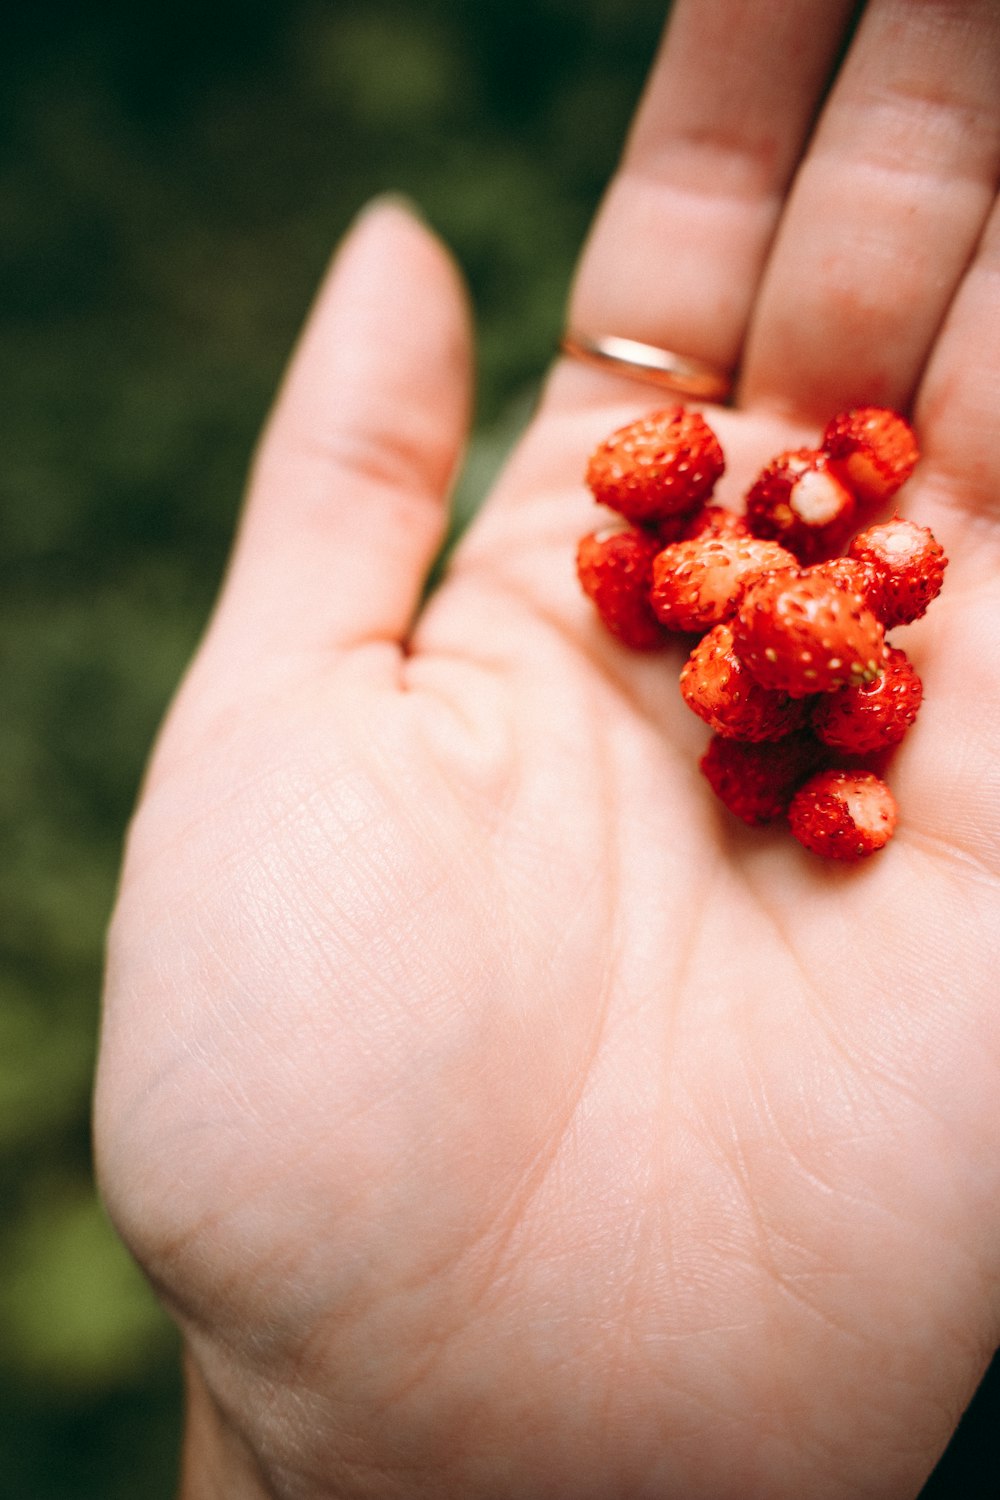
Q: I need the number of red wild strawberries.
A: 13